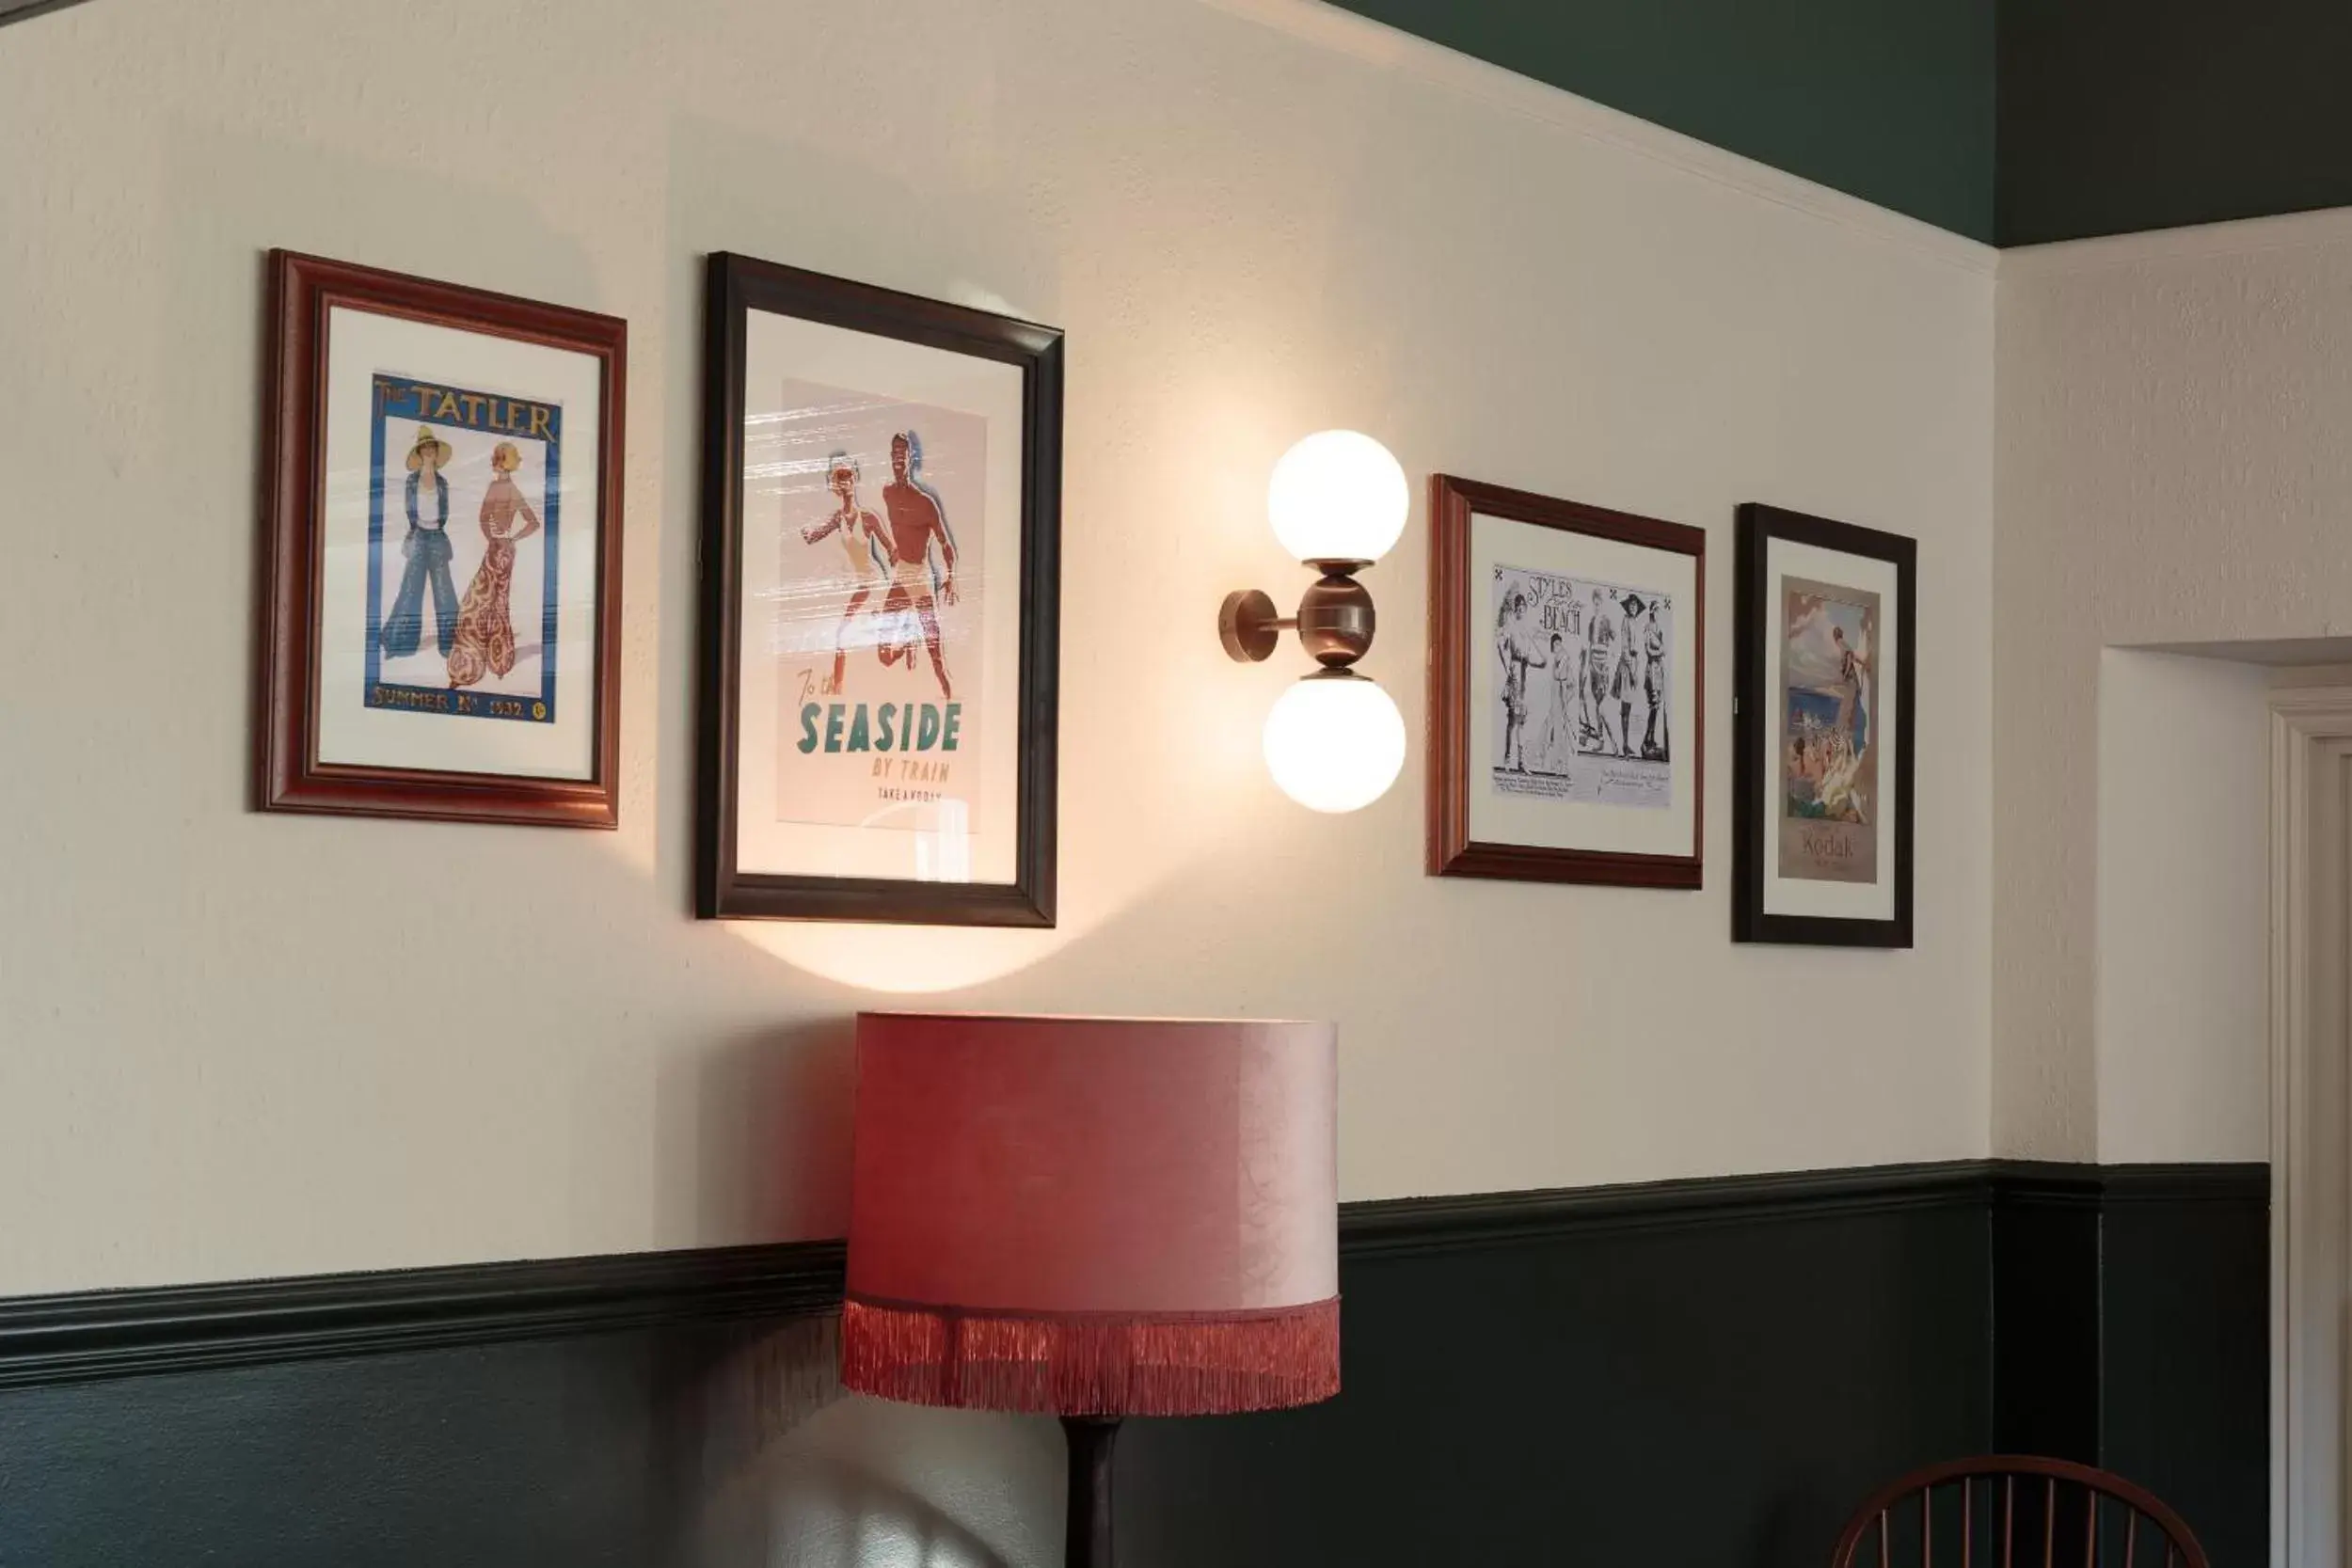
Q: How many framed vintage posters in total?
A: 4